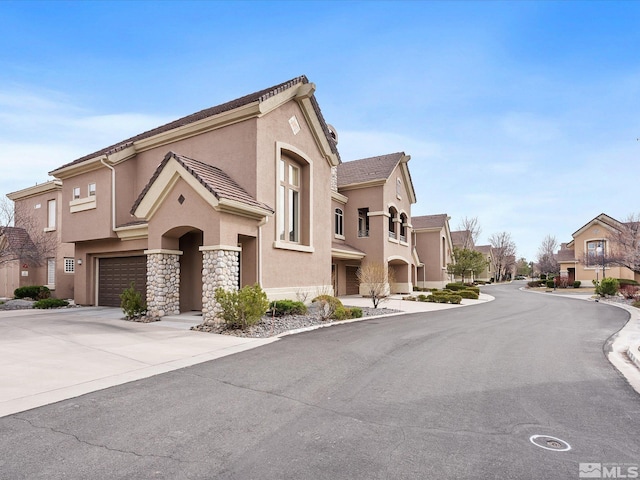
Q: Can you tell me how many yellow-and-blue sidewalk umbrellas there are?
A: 0